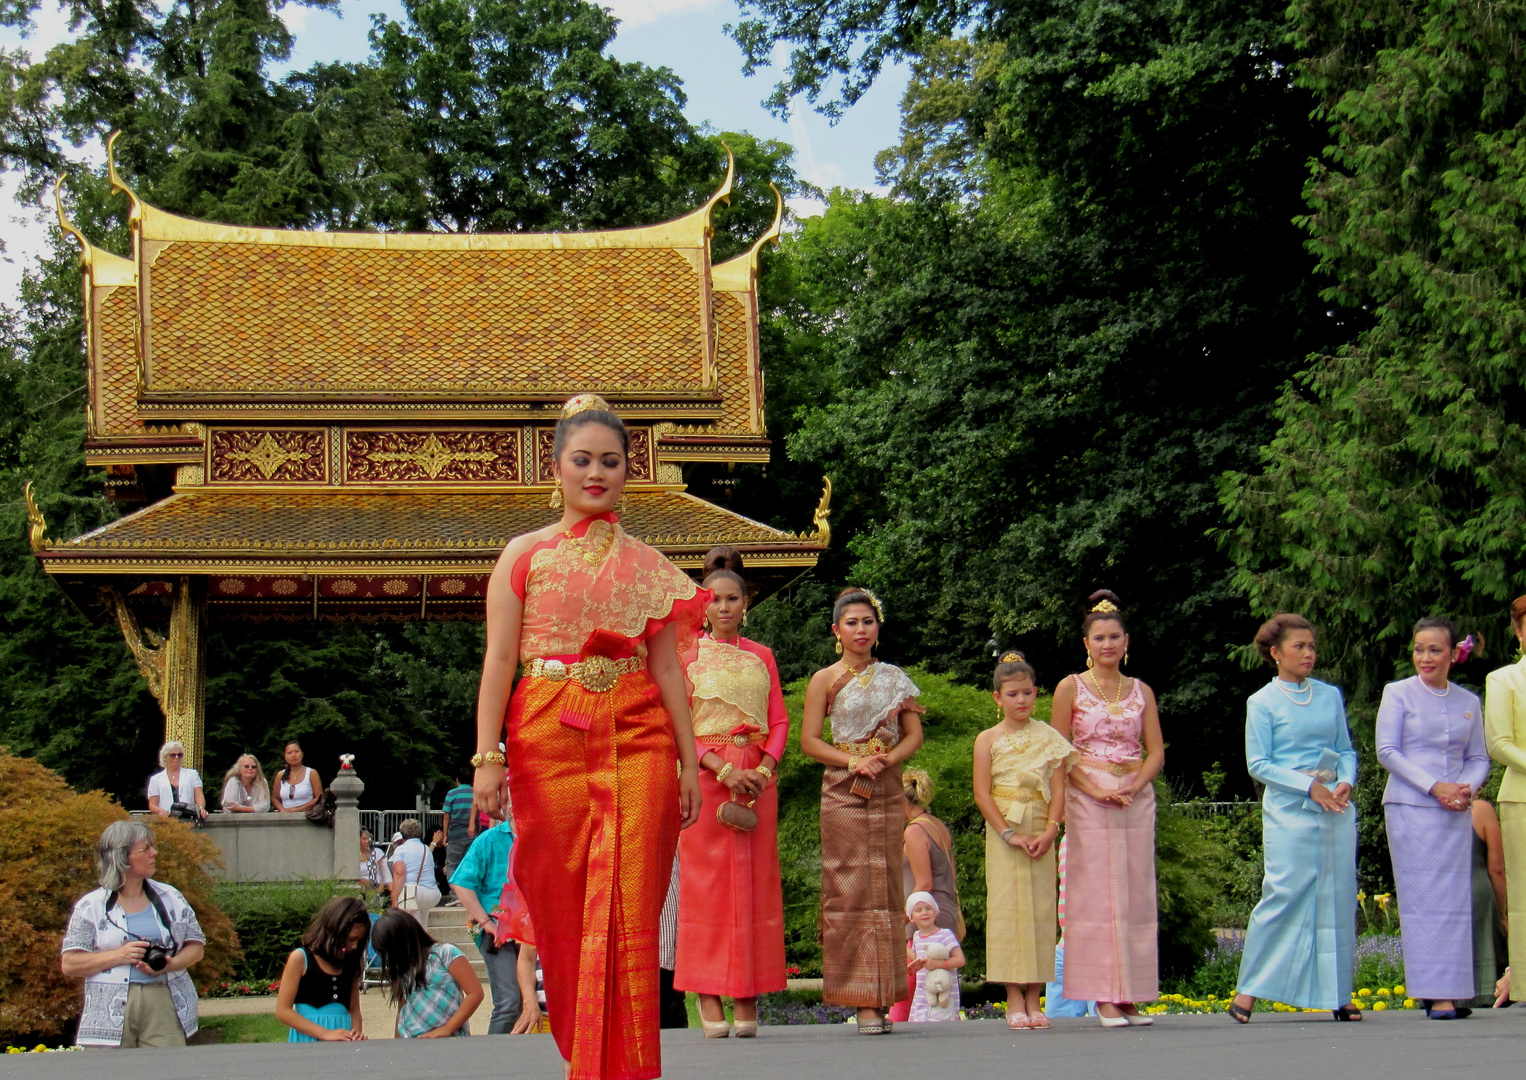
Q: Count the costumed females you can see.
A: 8